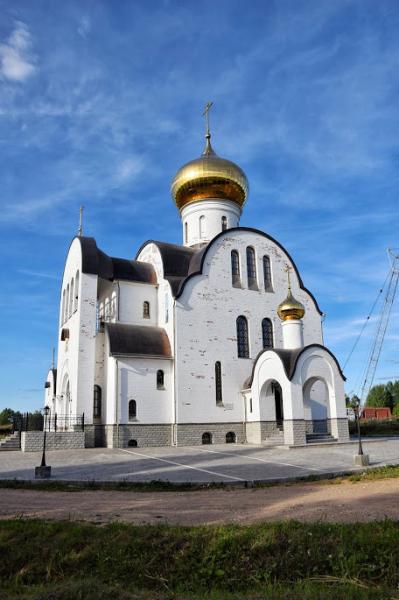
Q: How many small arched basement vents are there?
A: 3